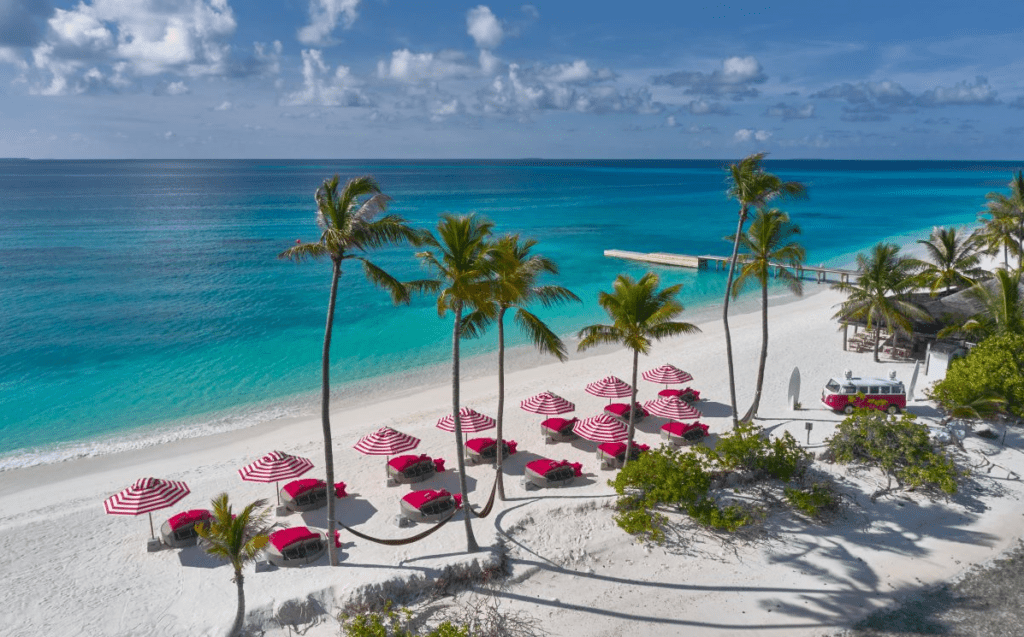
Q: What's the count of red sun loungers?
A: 12